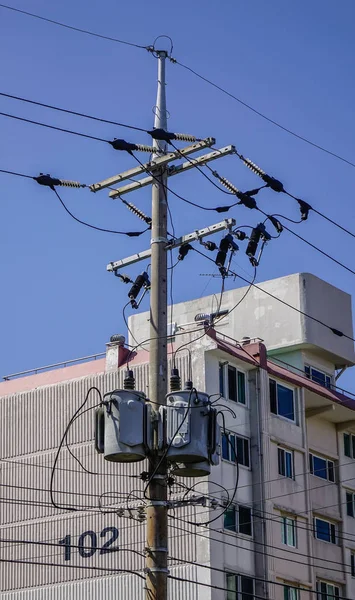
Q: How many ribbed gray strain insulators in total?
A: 6